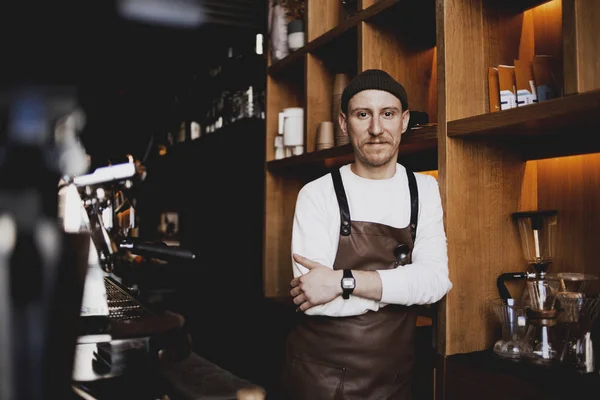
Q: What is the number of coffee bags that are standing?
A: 4